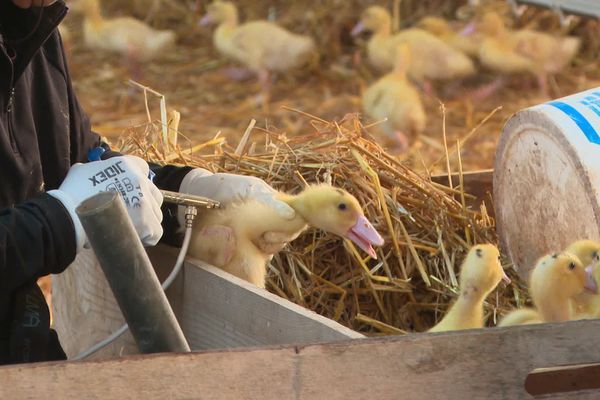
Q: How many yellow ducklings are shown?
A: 10